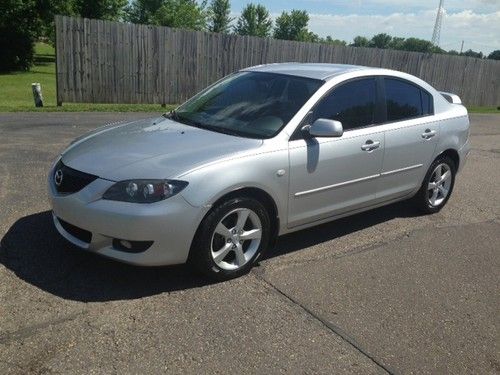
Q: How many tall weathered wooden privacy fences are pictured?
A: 1